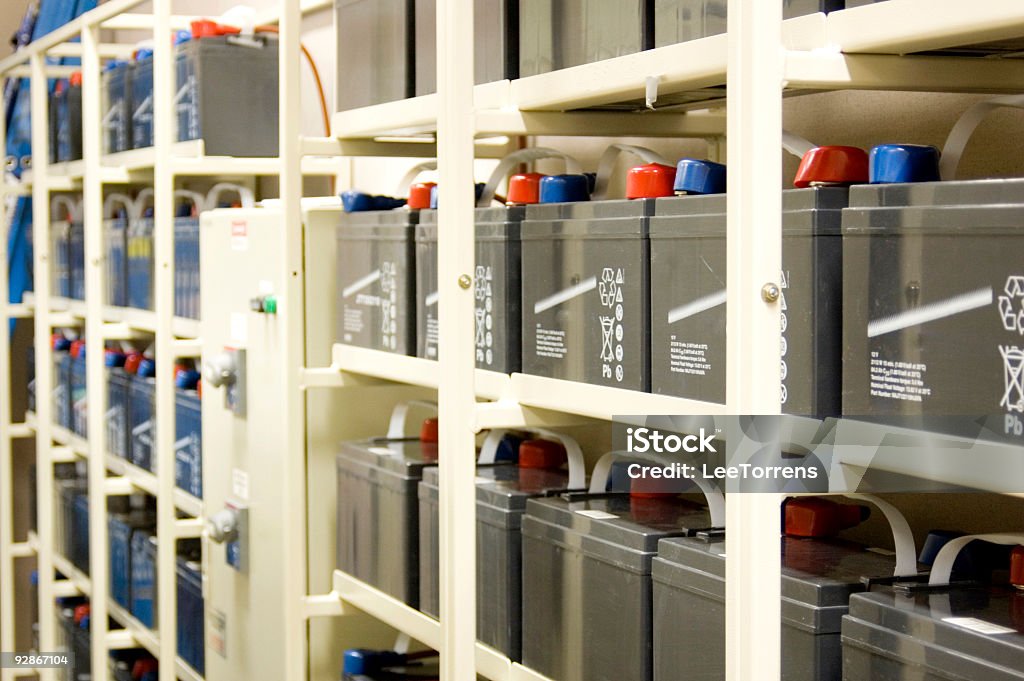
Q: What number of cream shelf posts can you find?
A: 7